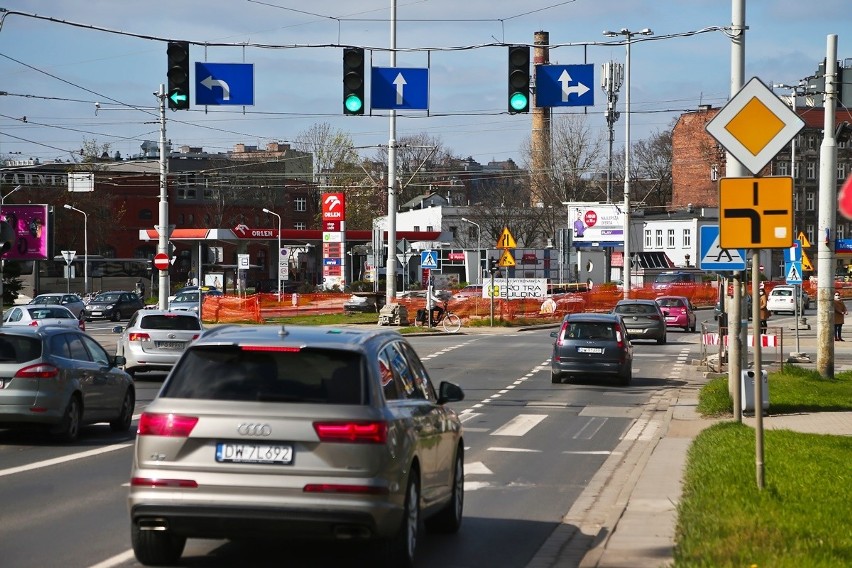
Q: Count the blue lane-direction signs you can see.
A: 3